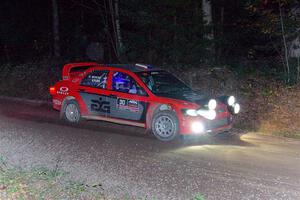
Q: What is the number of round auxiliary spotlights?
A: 4